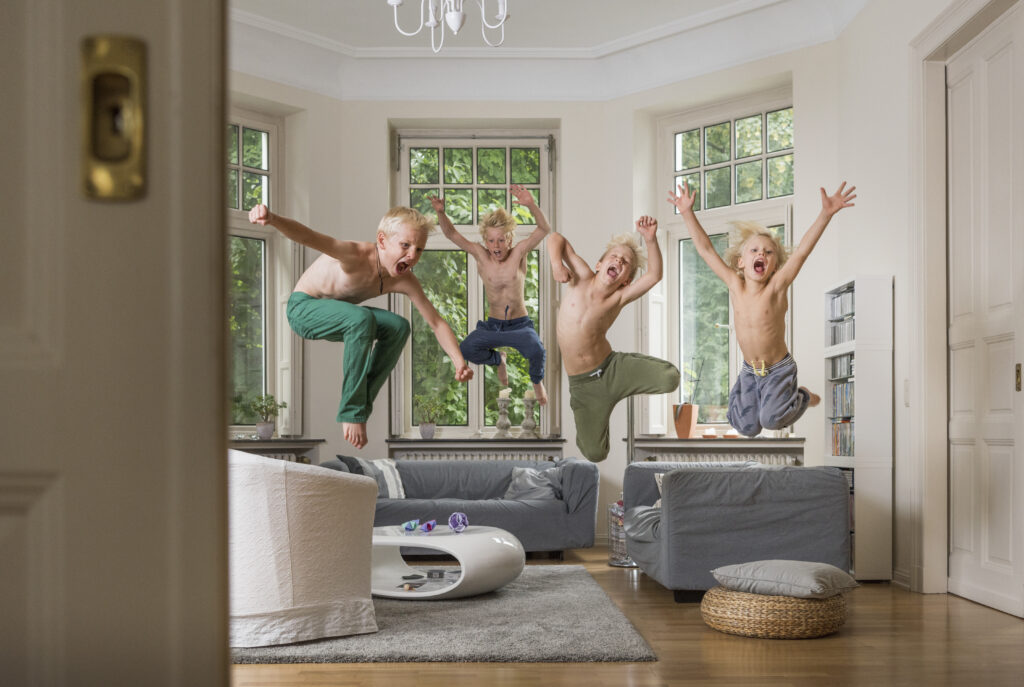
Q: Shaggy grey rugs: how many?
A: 1